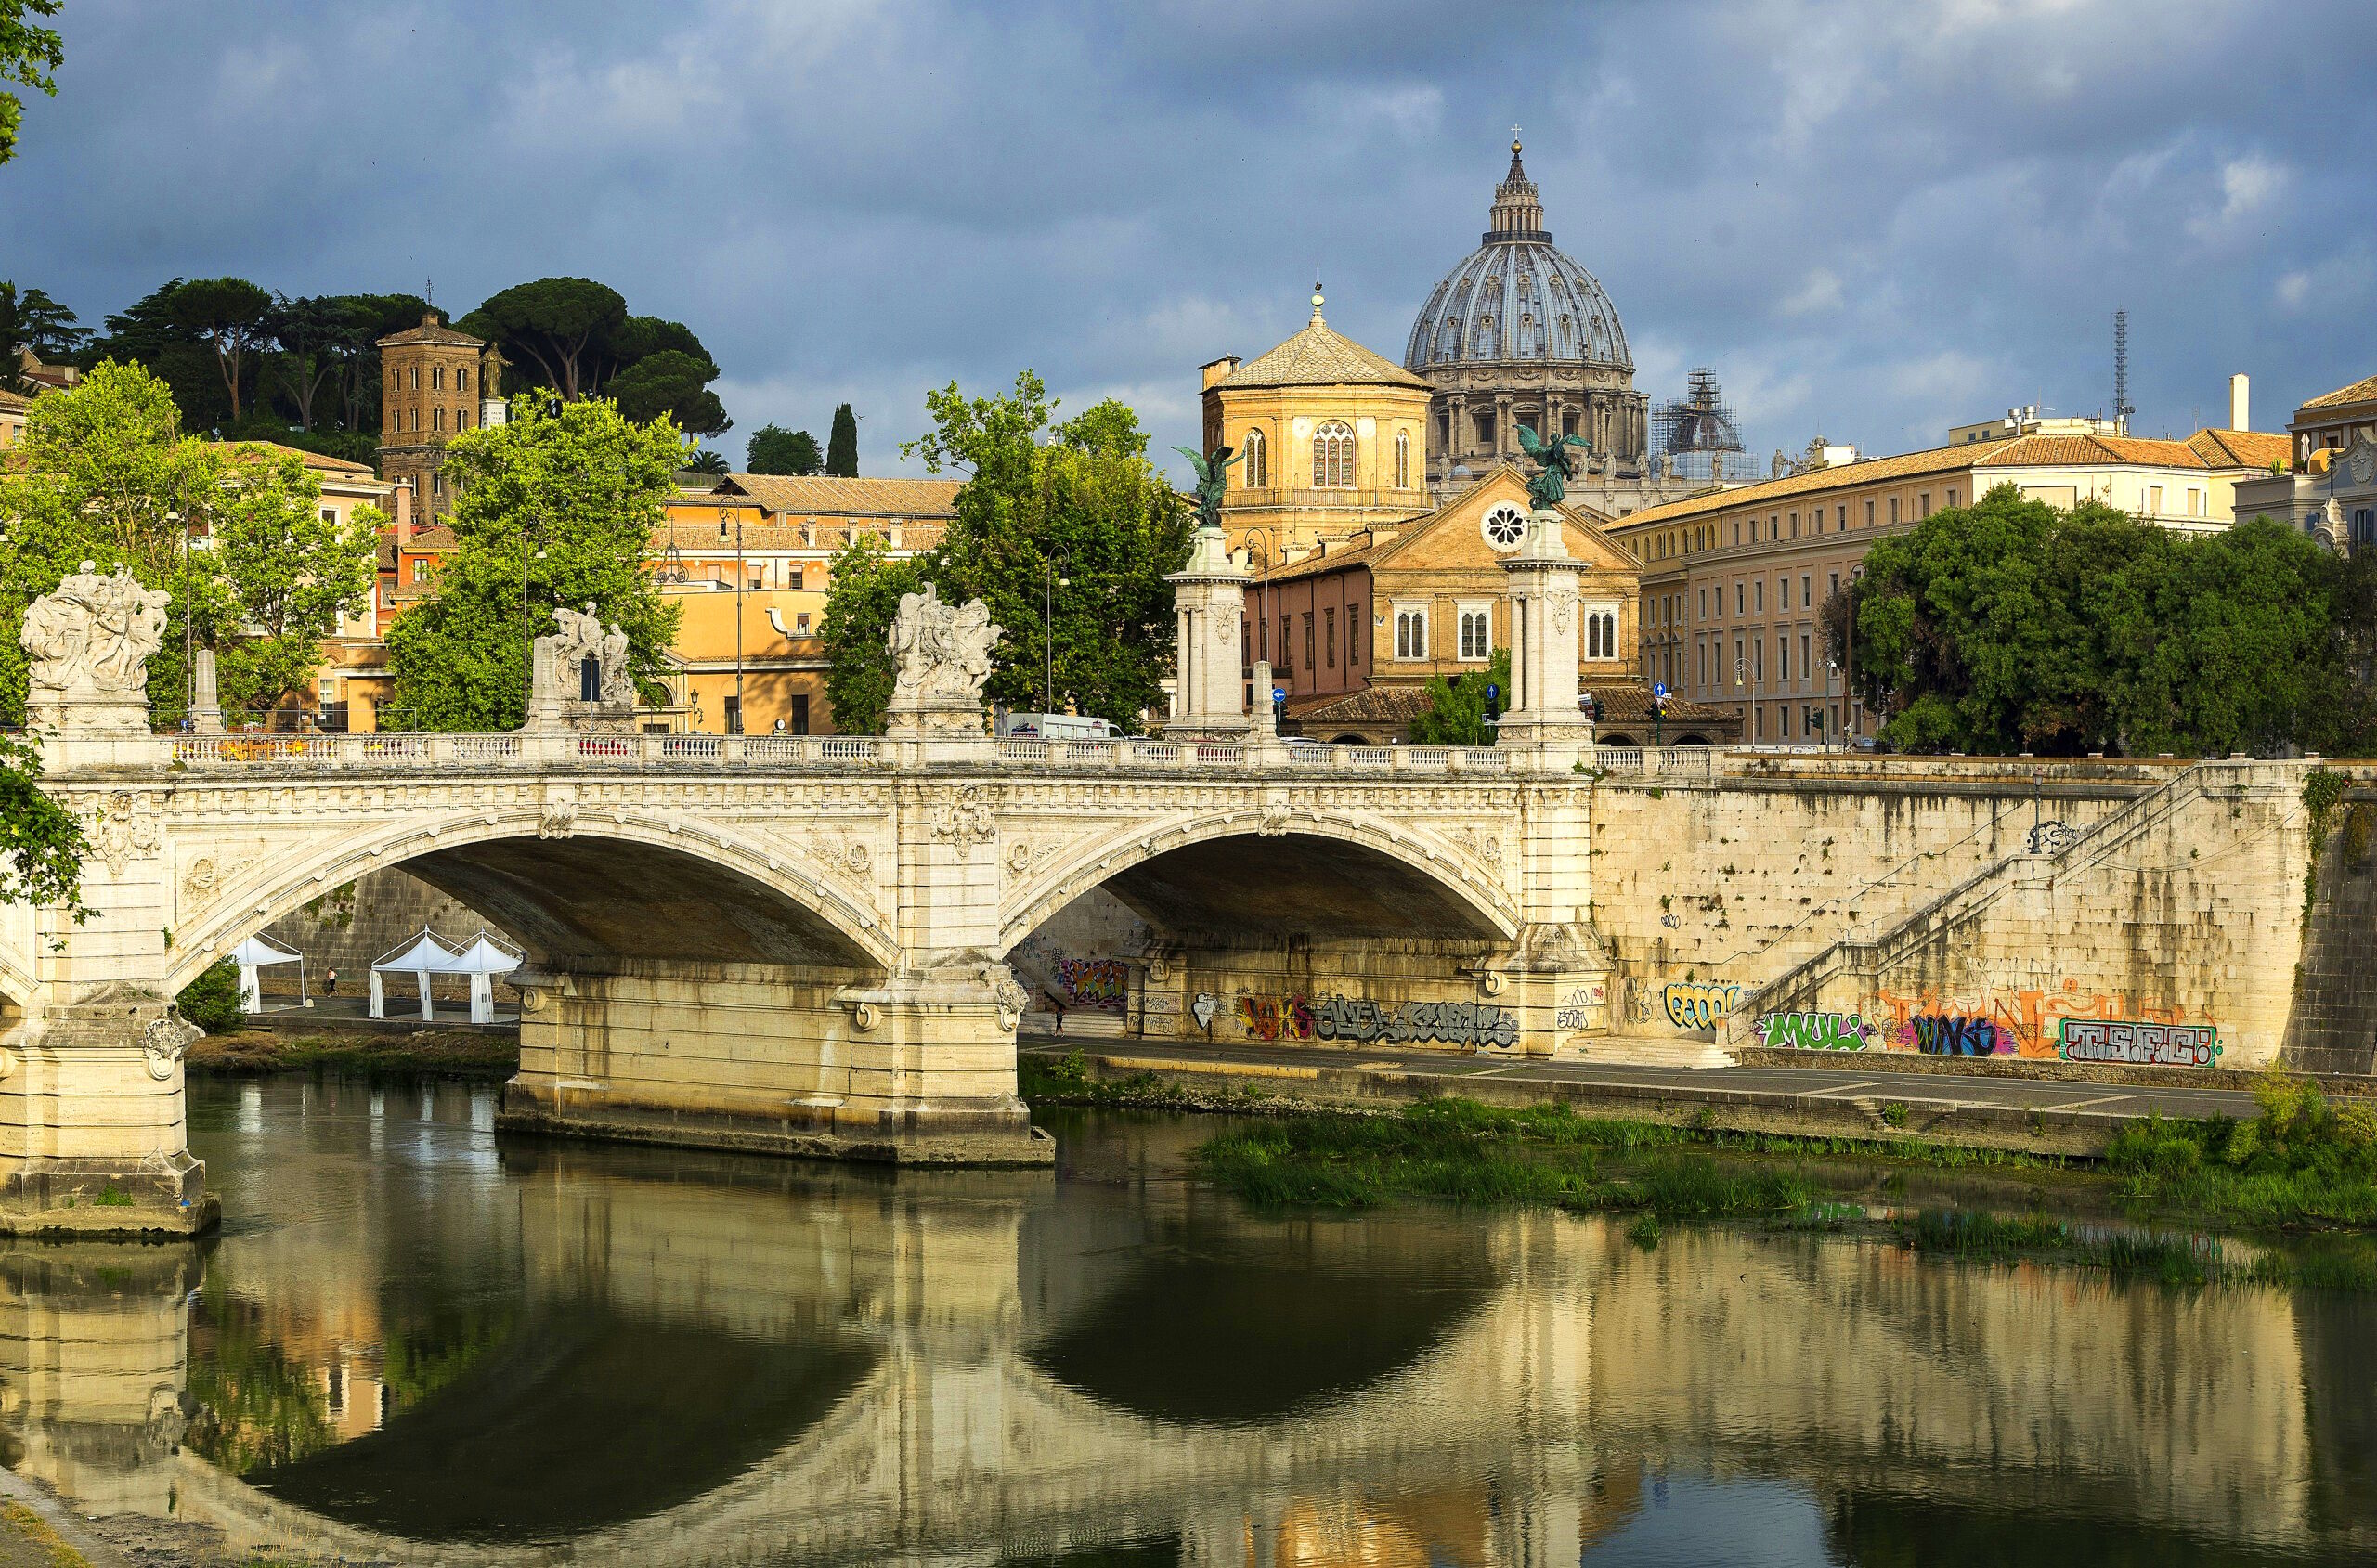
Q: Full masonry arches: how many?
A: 2